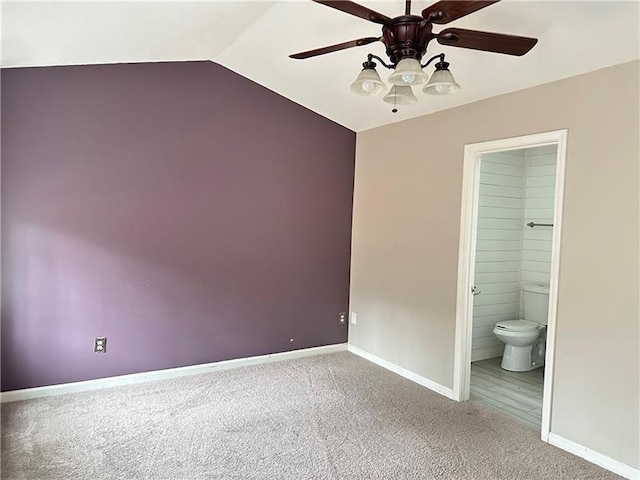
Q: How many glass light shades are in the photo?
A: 4